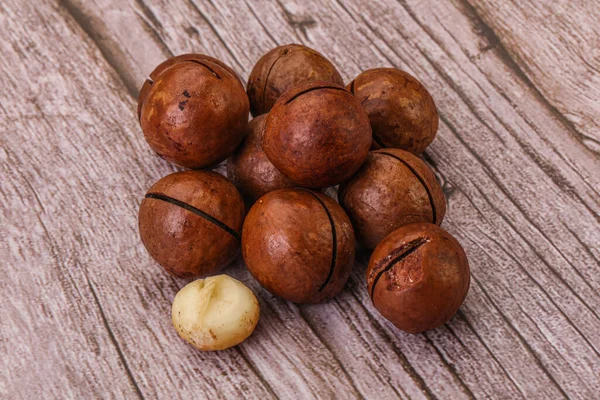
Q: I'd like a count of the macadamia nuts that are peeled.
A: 1